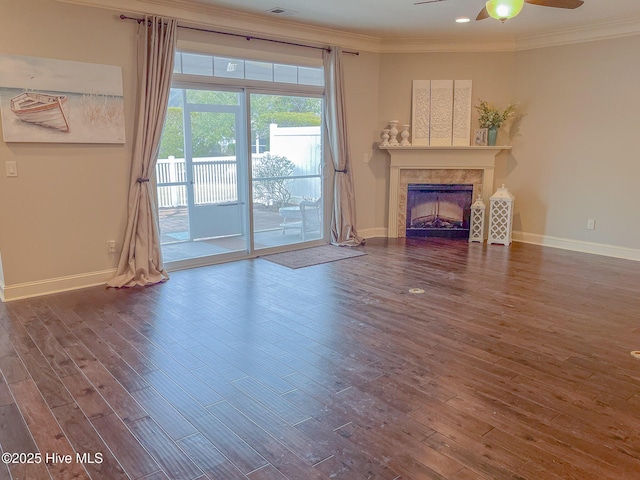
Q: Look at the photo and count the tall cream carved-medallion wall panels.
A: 3